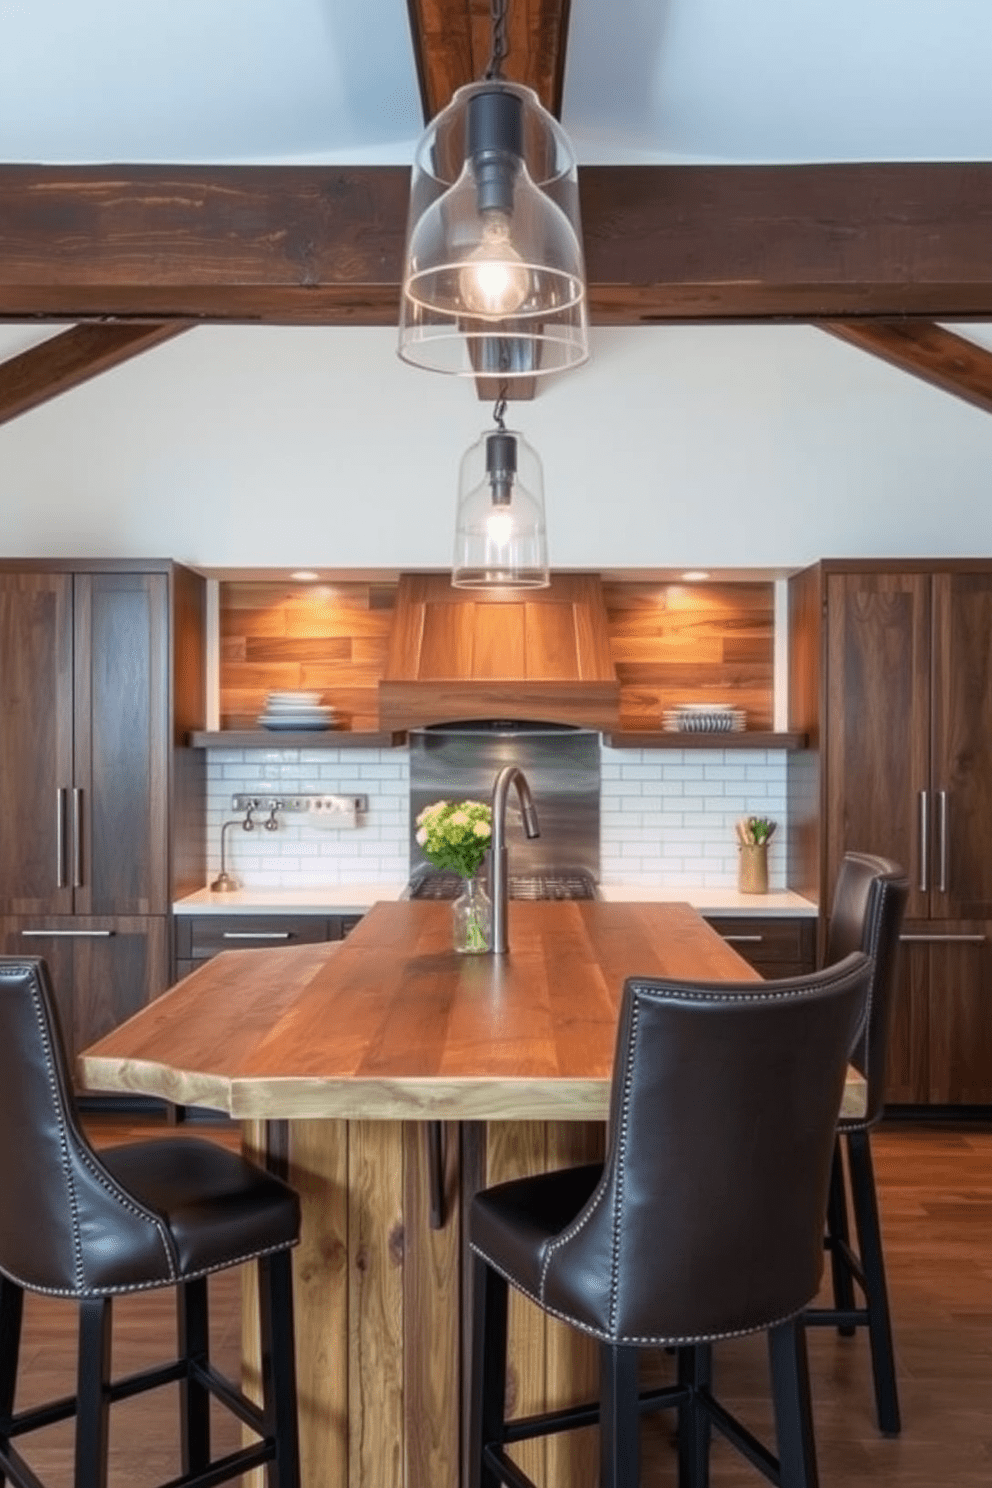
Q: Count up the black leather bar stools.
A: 3